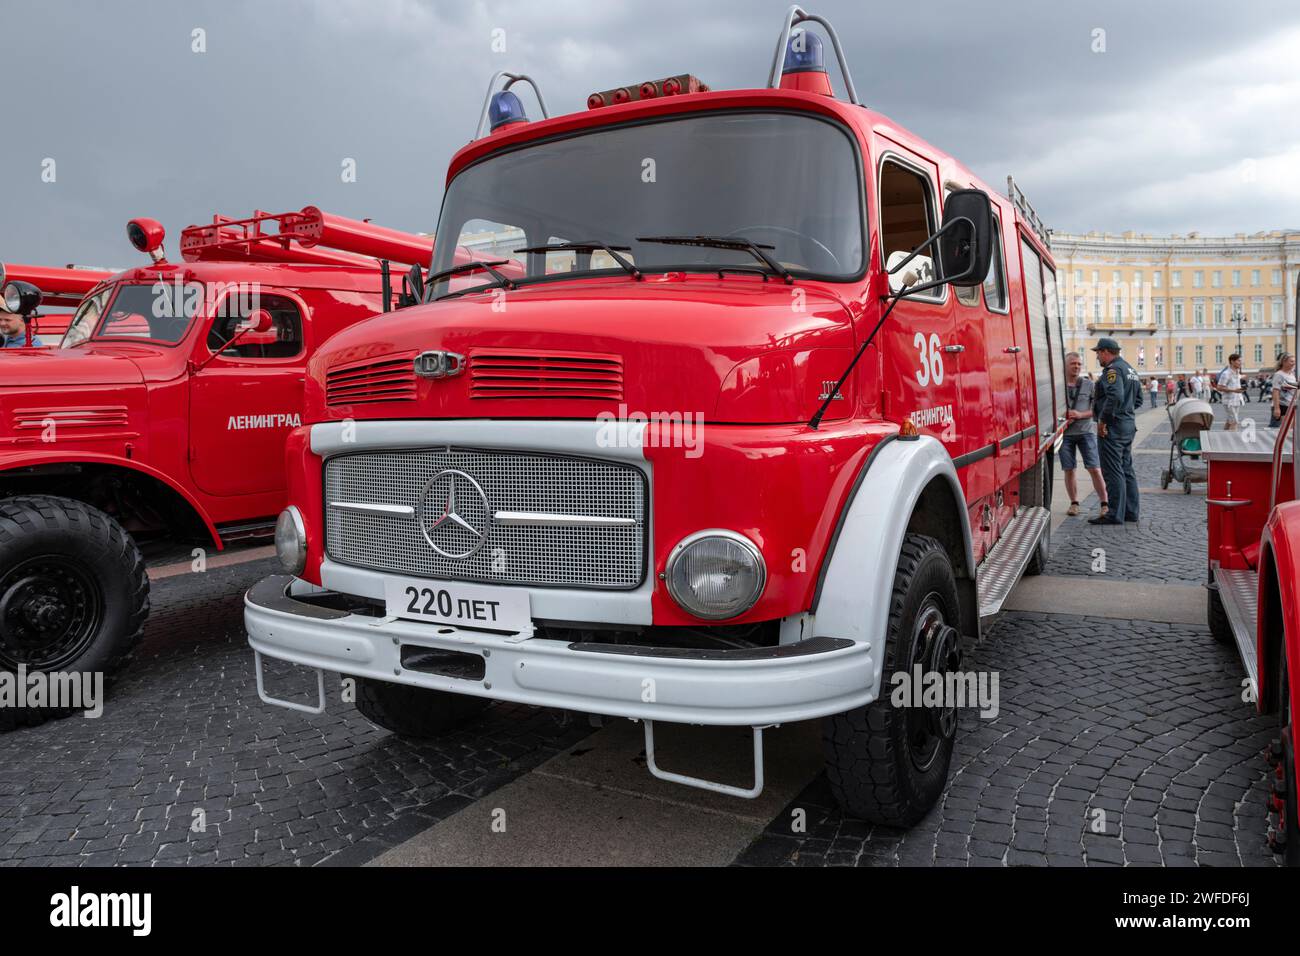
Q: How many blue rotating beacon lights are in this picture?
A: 2